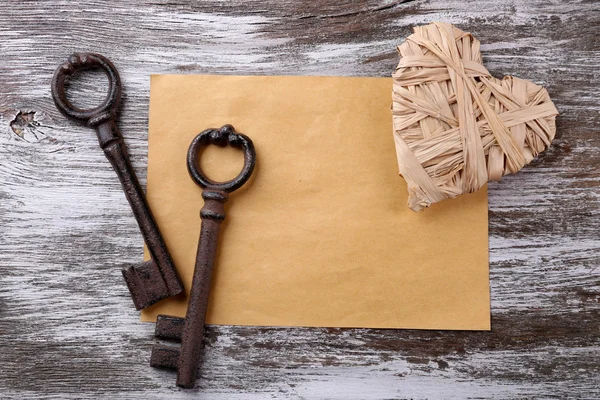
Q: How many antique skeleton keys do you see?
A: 2